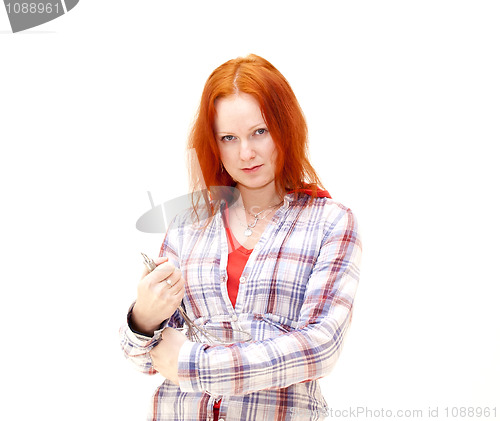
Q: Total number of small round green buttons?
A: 0